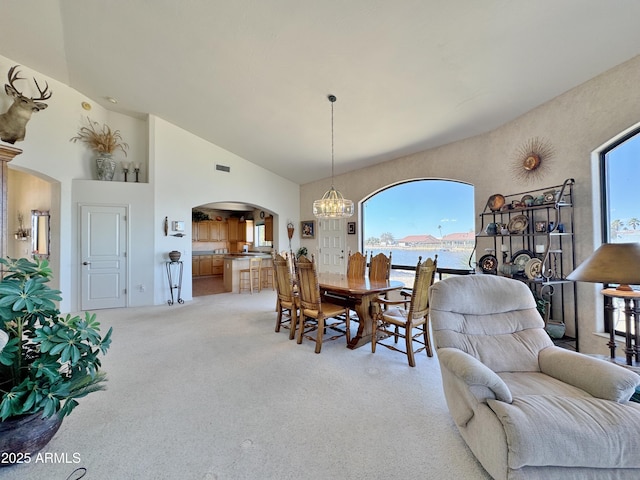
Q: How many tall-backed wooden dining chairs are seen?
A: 6